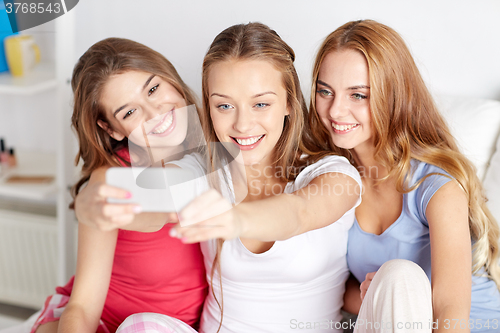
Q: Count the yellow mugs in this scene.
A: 1